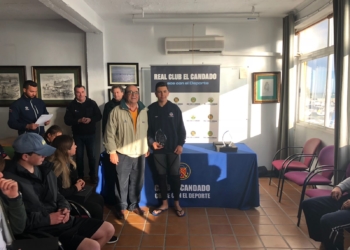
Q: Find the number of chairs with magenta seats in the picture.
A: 3